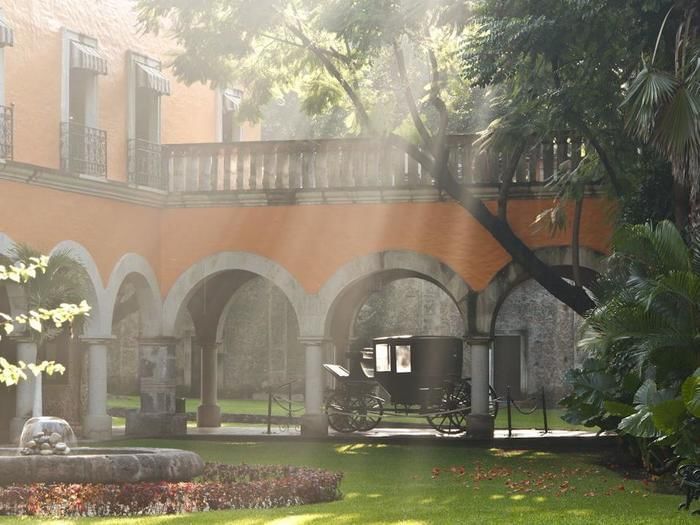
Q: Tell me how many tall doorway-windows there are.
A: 4